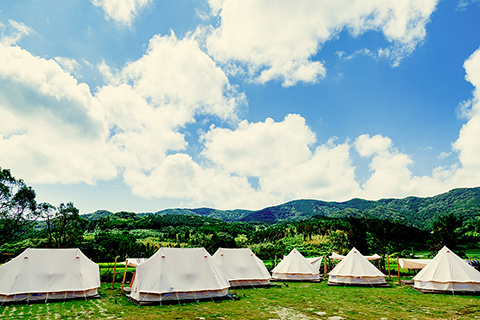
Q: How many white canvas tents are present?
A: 6